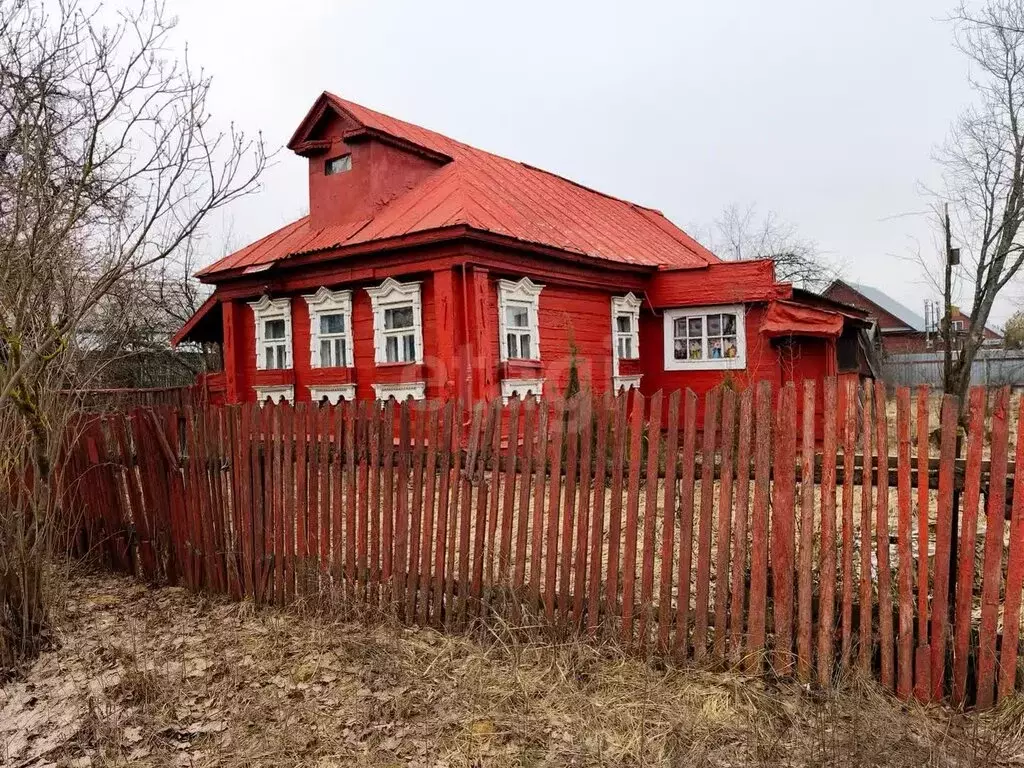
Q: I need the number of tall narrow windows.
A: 5